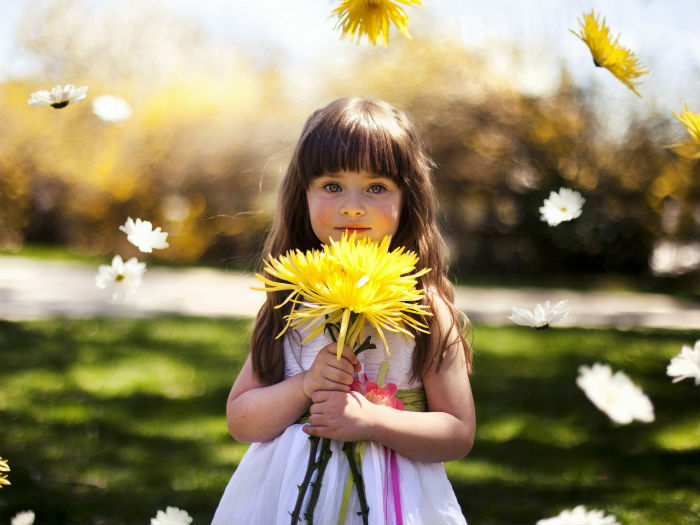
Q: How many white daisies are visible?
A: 11